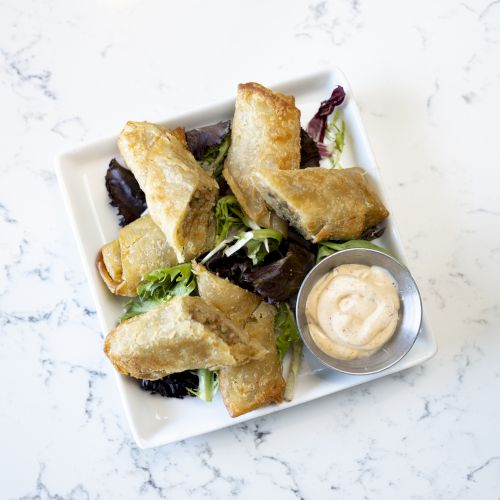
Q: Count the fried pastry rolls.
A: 6